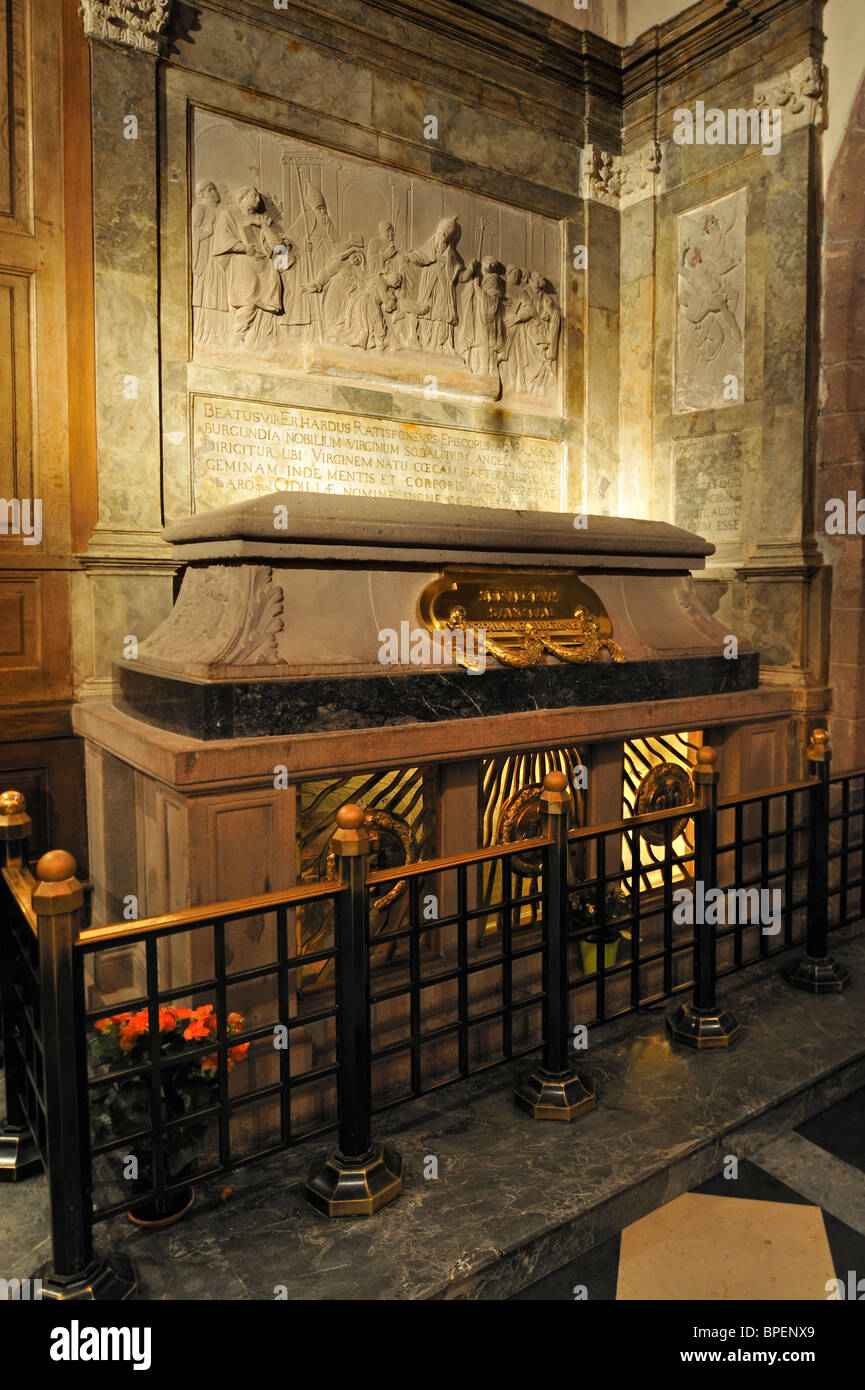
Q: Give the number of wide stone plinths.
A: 1